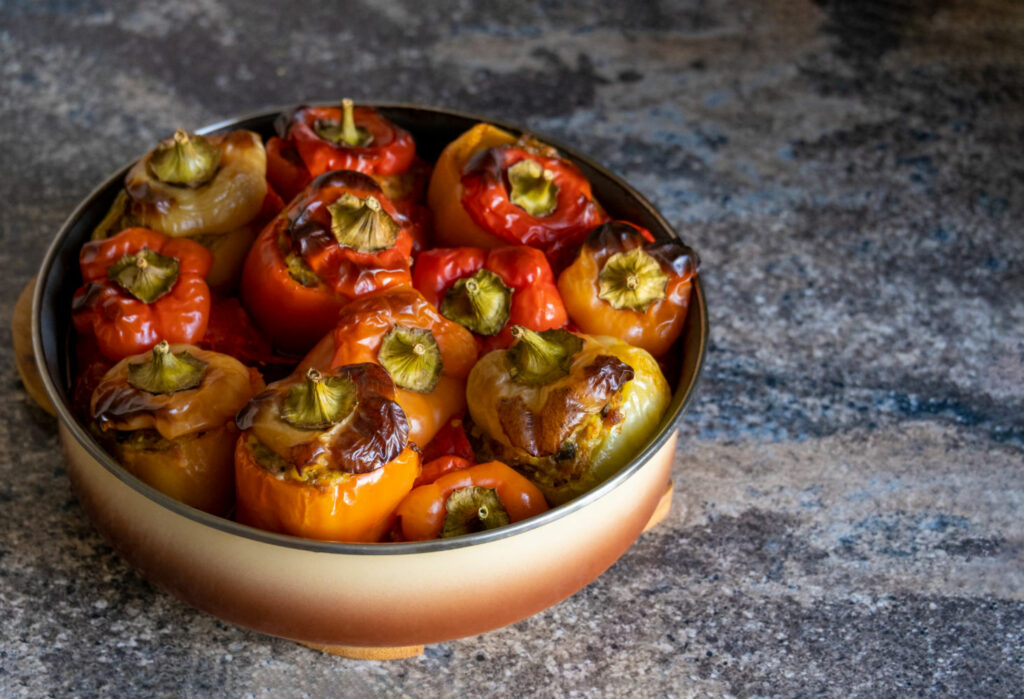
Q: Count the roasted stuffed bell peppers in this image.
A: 12